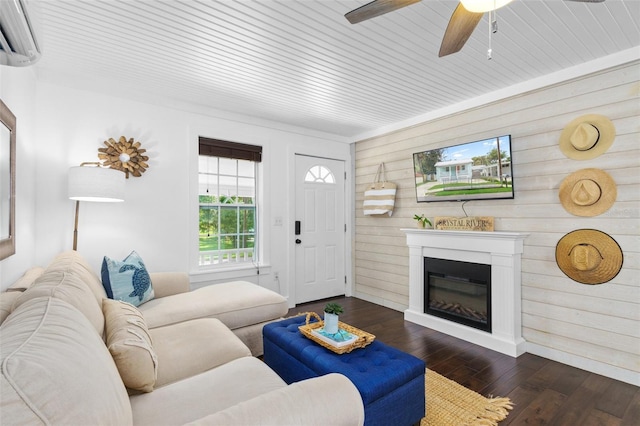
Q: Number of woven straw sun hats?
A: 3